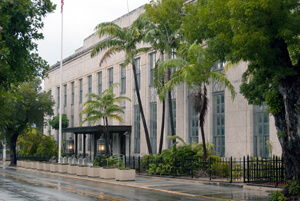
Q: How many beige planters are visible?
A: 13